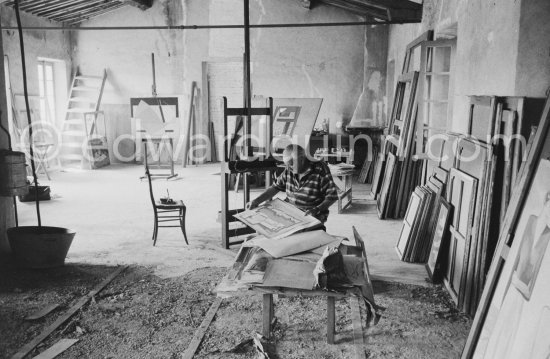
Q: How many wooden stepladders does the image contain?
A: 1